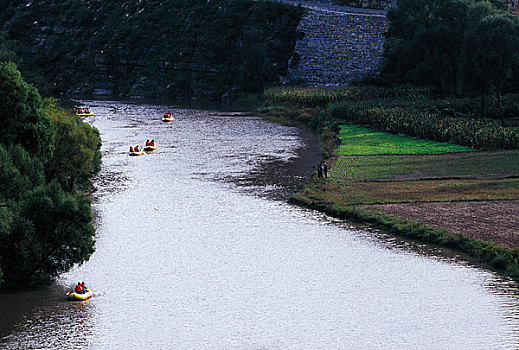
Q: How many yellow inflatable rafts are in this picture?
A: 5